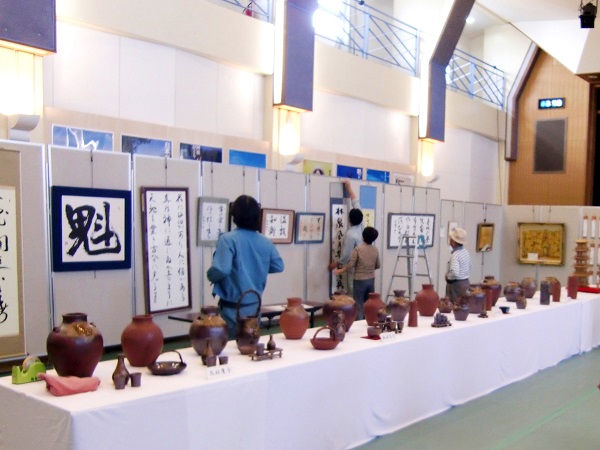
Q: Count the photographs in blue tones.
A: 6